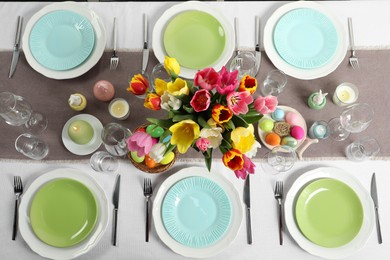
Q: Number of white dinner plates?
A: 6